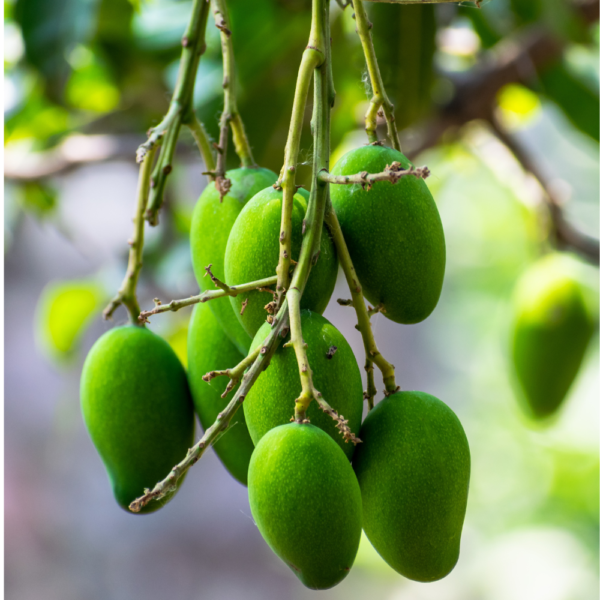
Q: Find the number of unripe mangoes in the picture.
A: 9